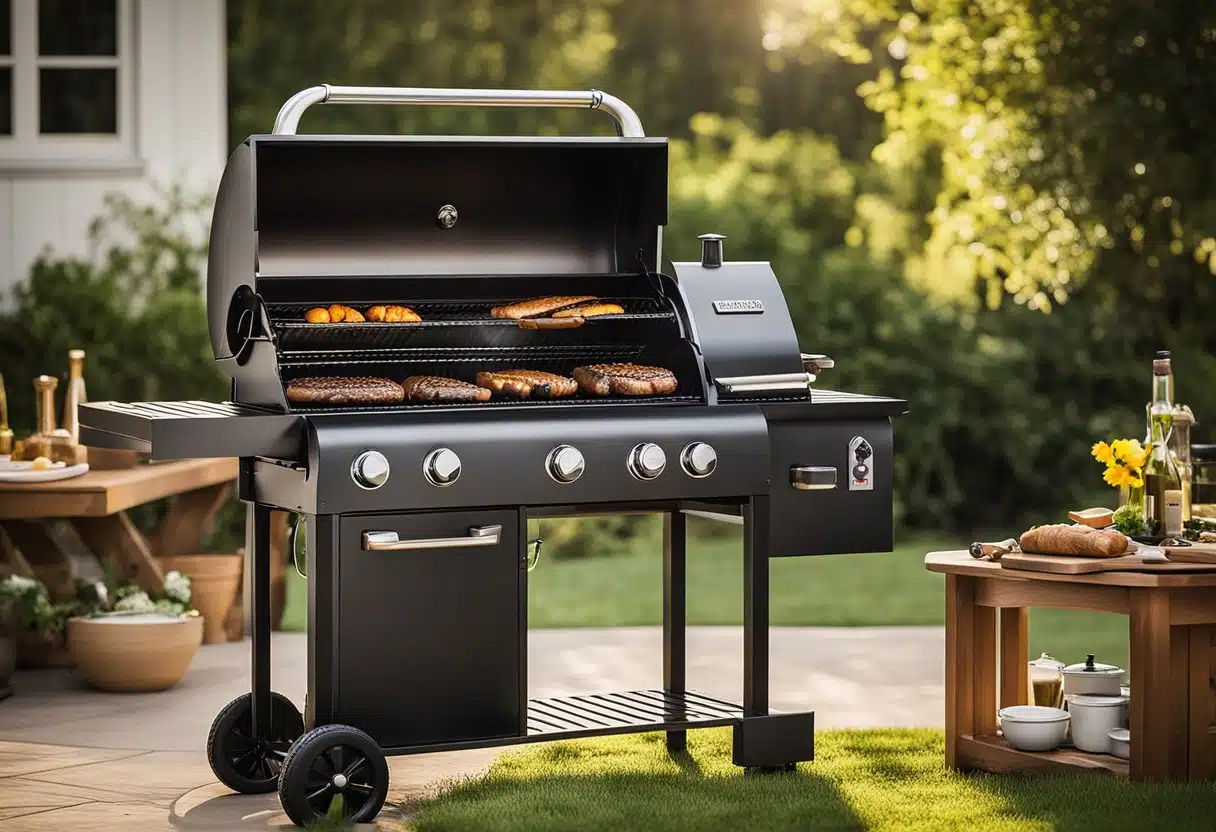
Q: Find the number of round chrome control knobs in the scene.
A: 5